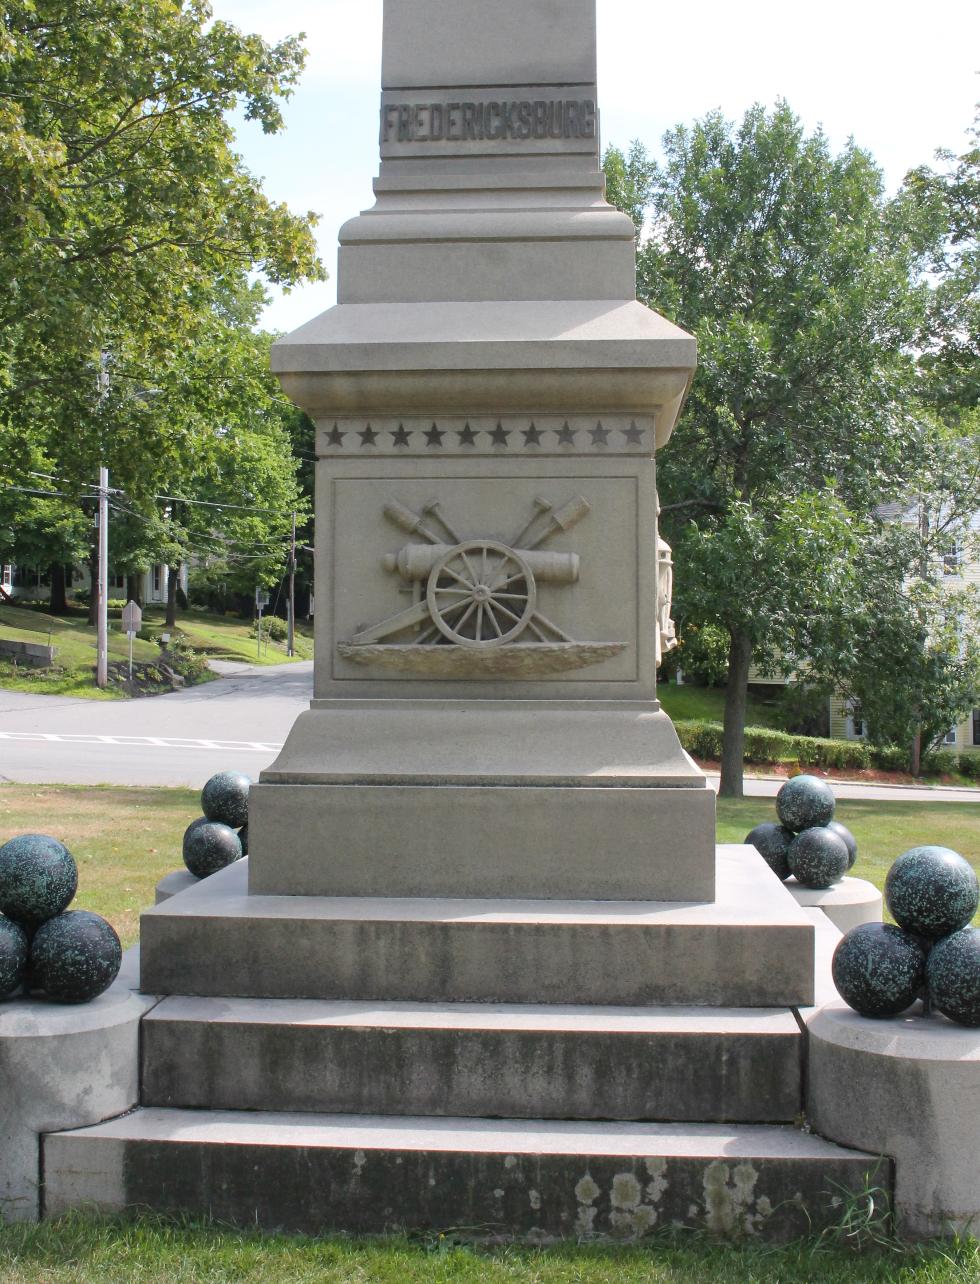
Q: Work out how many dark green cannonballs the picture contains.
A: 13